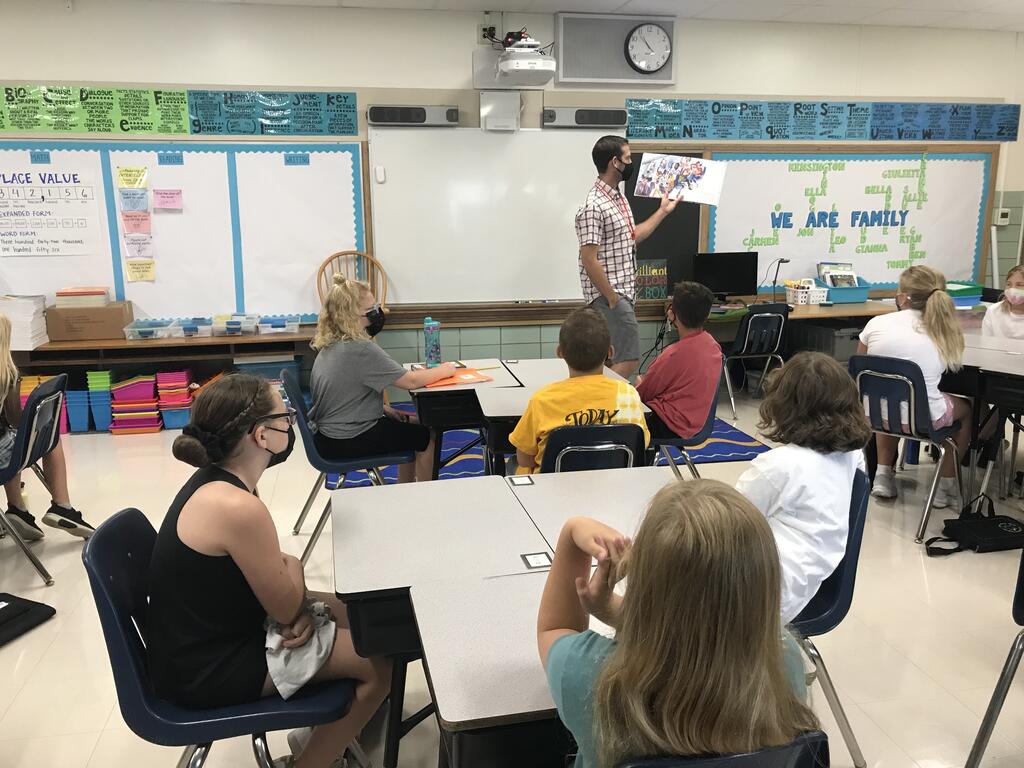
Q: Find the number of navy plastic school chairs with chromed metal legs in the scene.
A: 10